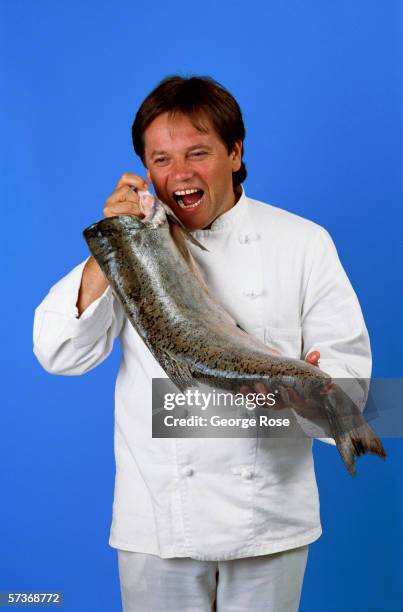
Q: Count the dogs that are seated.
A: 0